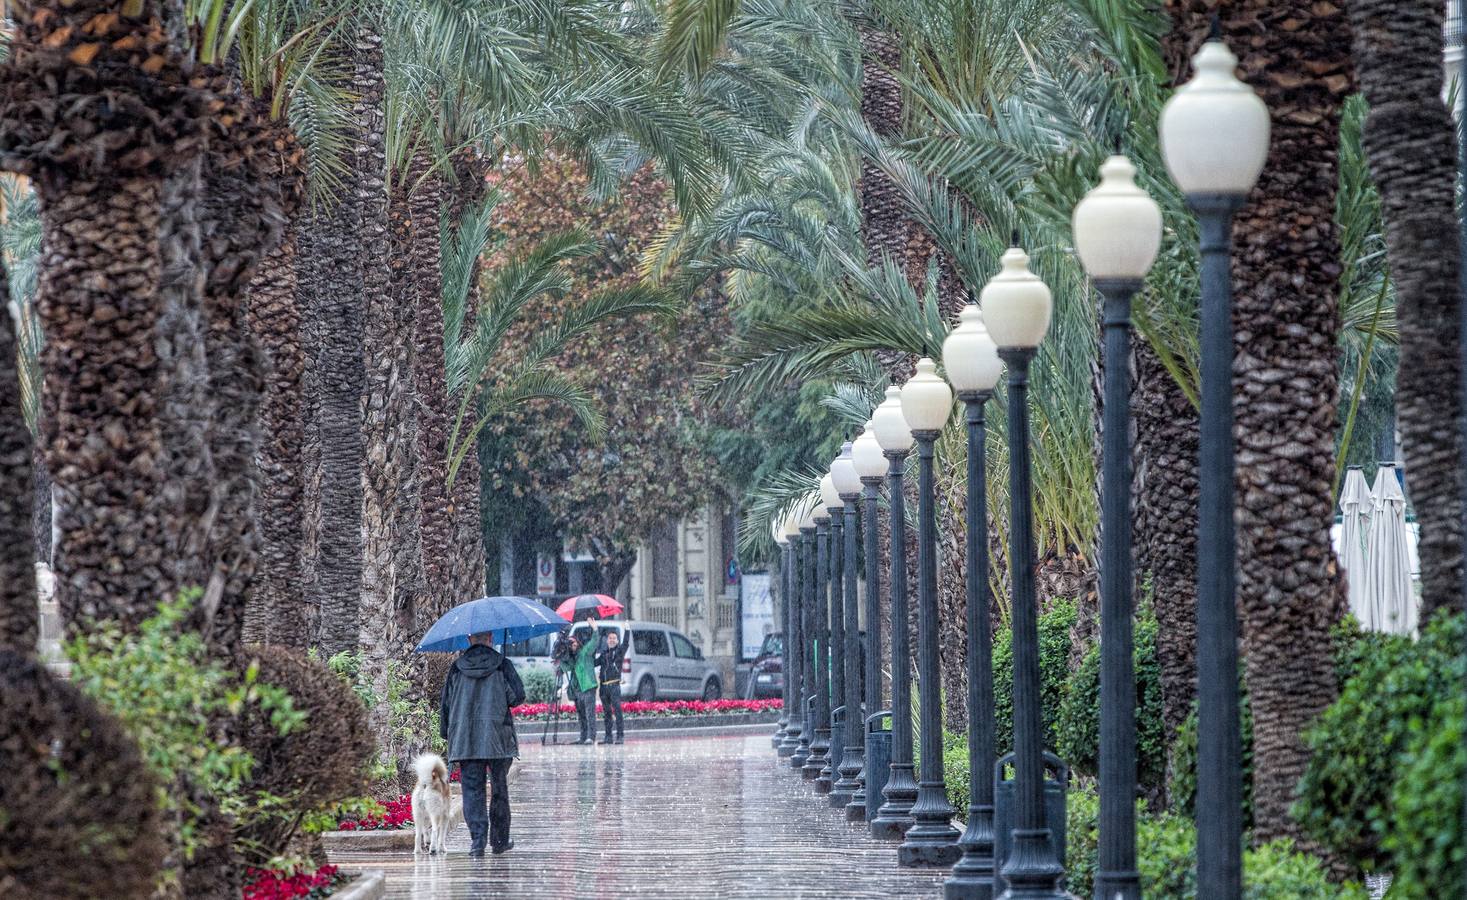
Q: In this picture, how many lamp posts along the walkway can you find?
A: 13